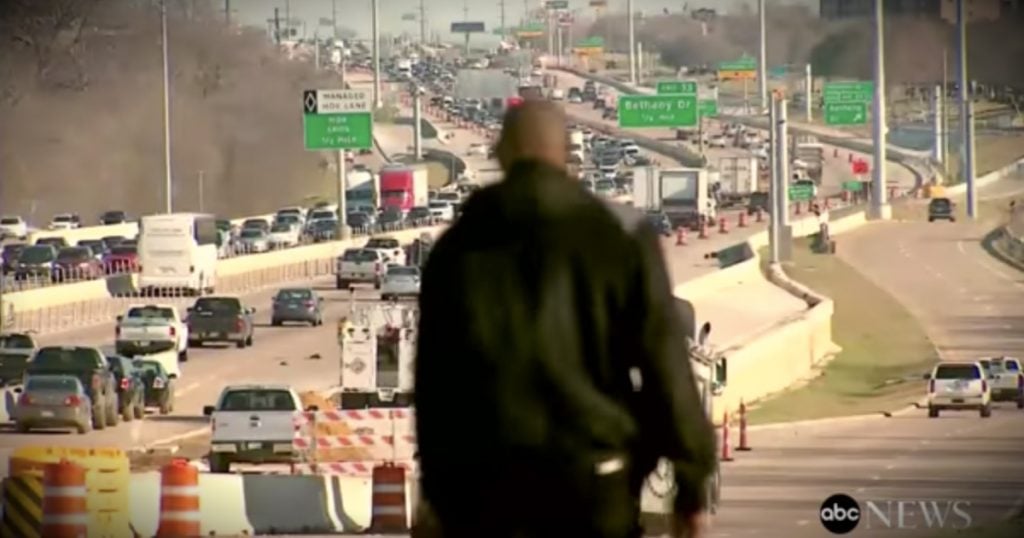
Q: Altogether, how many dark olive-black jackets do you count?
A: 1